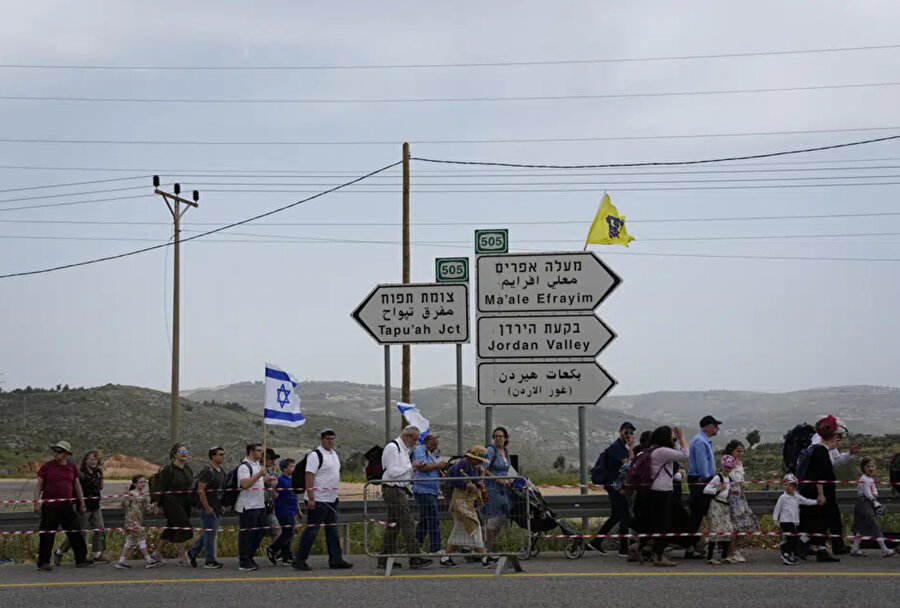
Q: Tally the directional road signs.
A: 4